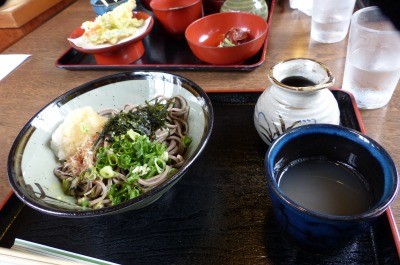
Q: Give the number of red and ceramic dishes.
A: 3